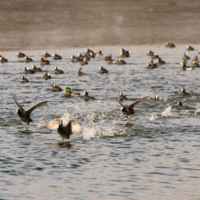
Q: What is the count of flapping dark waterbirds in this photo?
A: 3